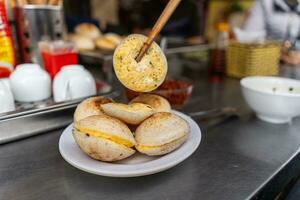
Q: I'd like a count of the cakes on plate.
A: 5